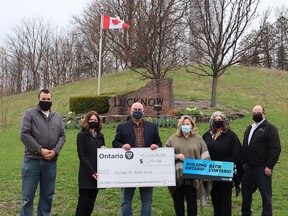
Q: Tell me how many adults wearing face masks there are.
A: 6